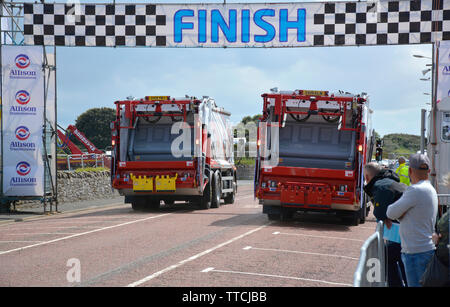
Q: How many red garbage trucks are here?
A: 2